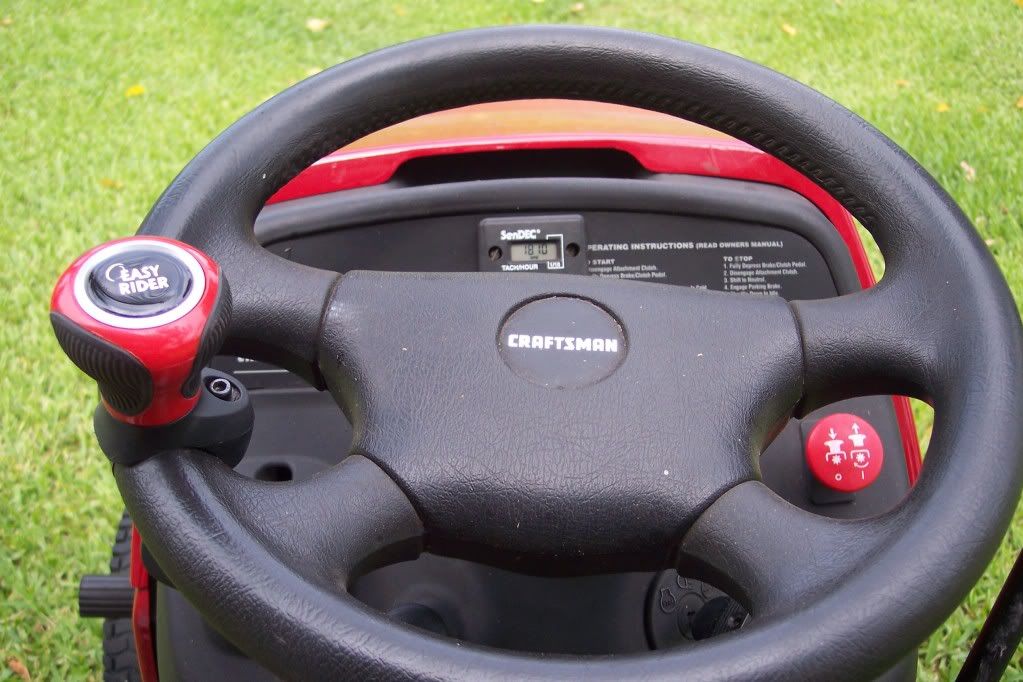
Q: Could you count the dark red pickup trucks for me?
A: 0